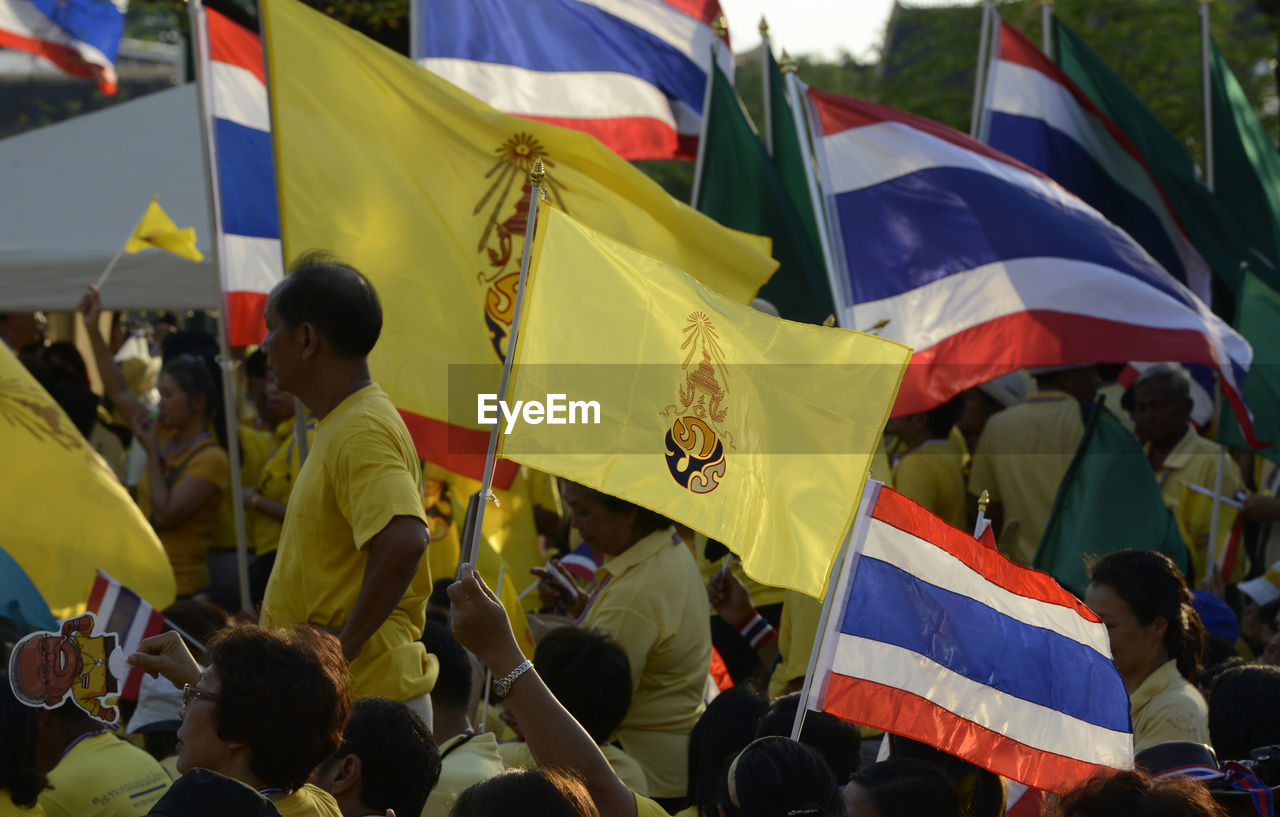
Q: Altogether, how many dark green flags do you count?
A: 6